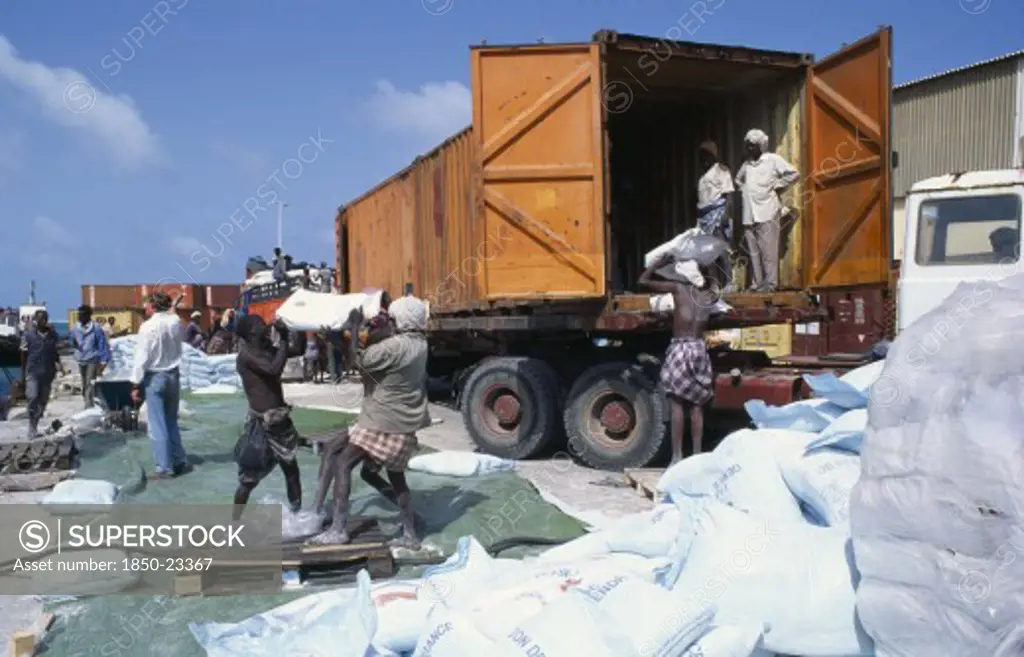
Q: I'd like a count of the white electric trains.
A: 0